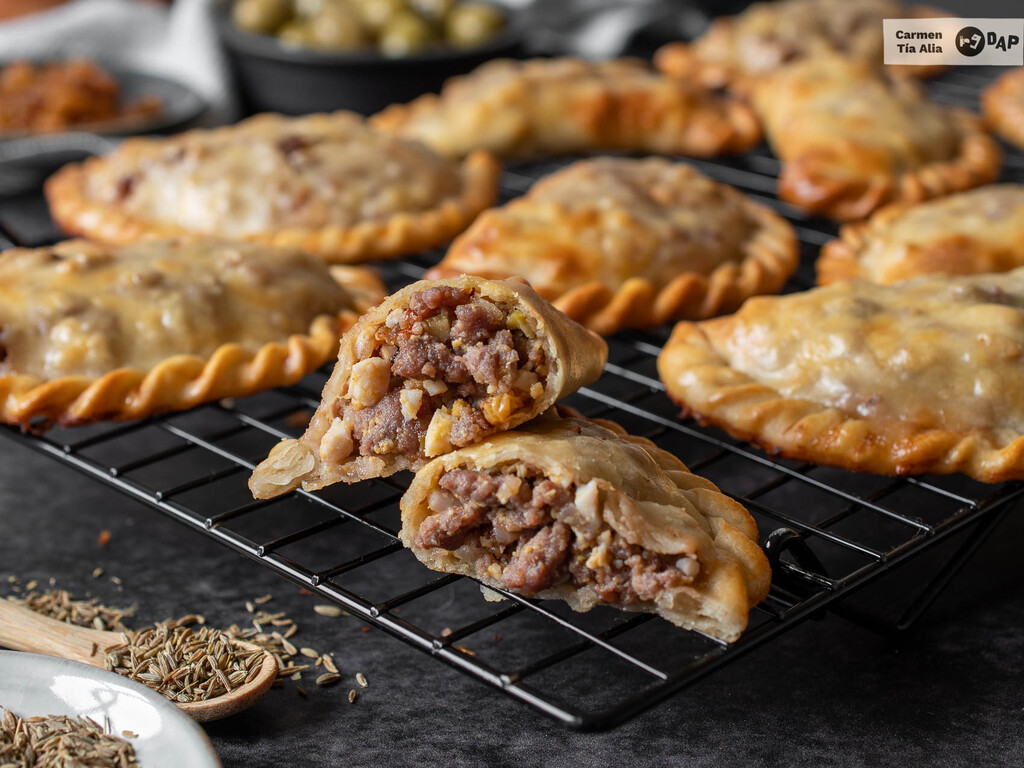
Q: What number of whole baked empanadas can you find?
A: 9